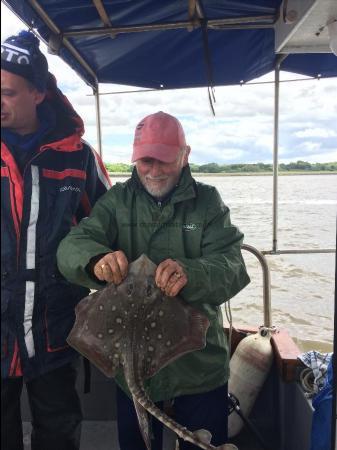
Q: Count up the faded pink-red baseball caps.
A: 1